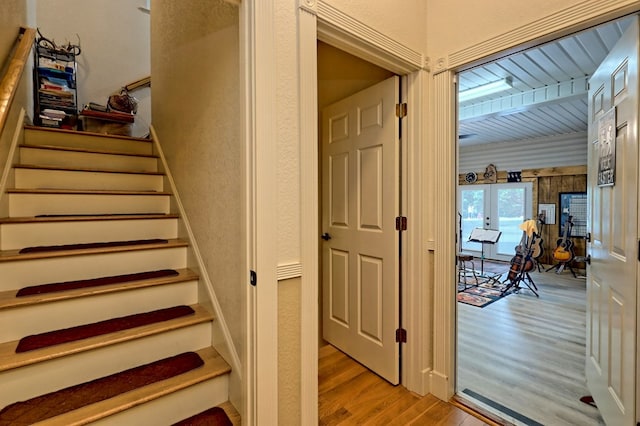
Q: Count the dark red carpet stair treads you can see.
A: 6